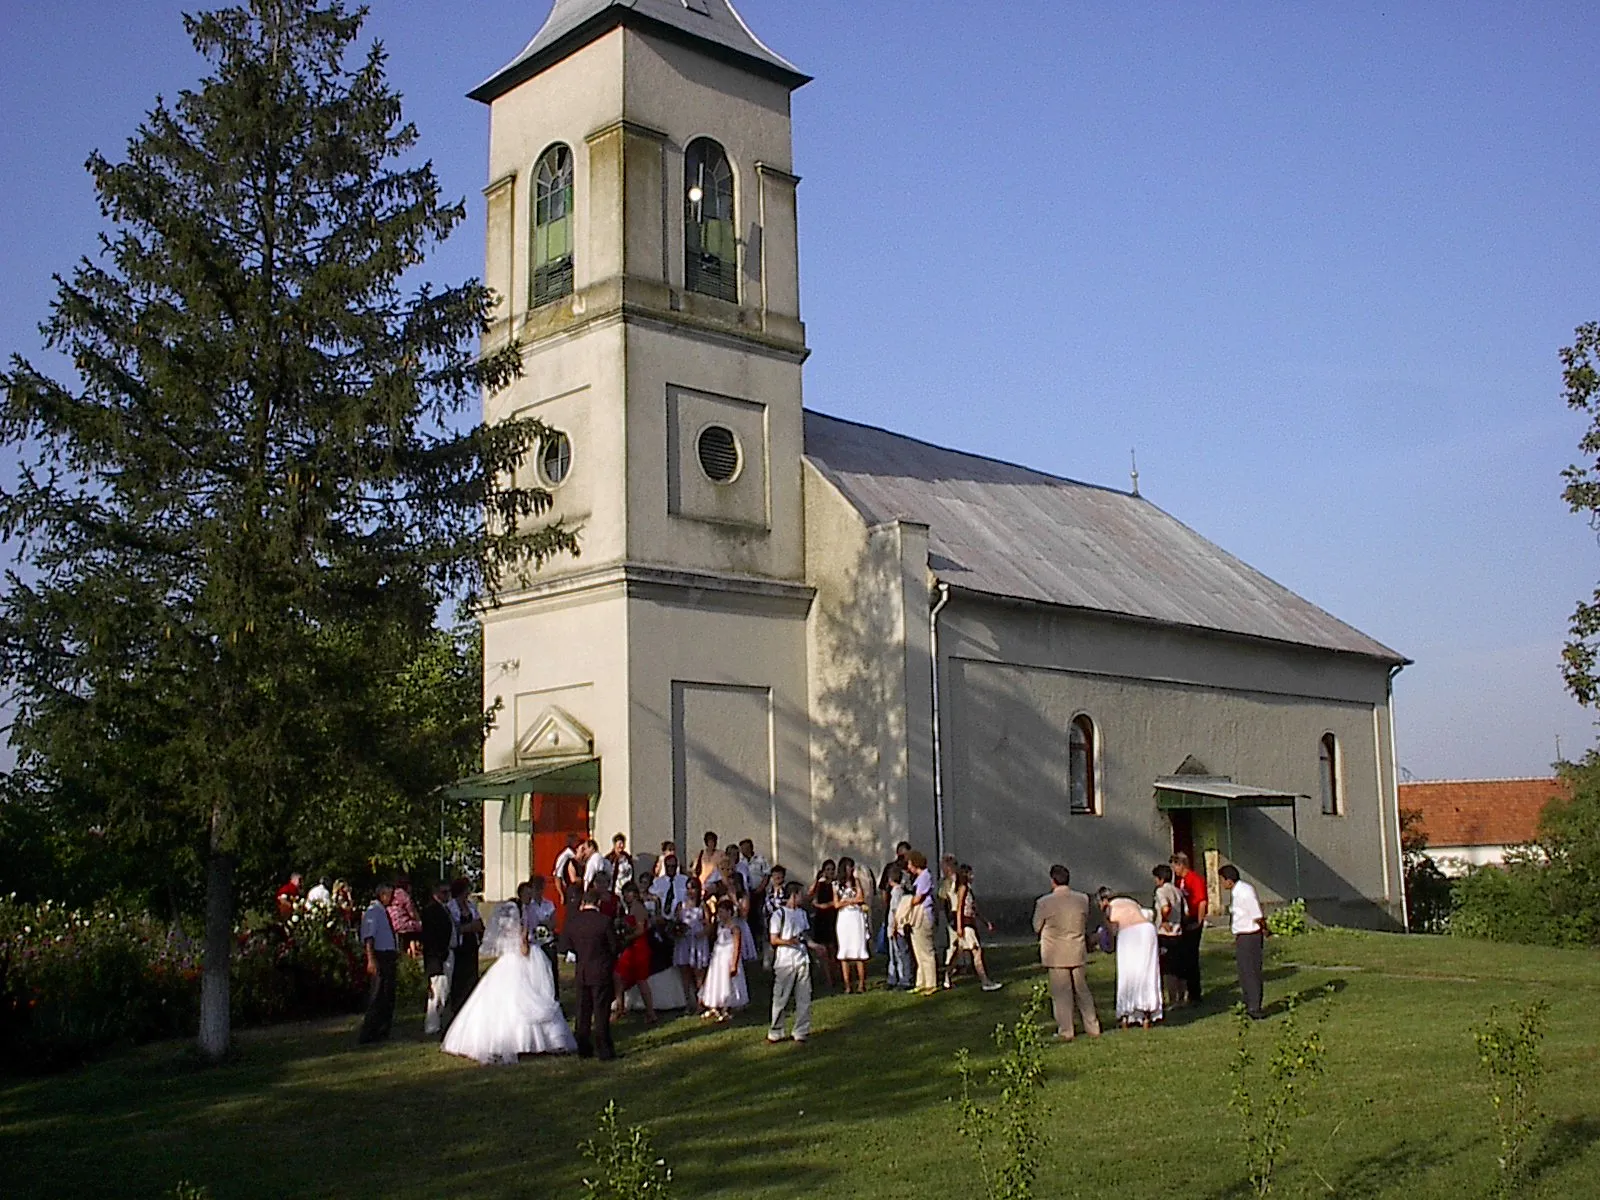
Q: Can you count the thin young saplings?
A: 4